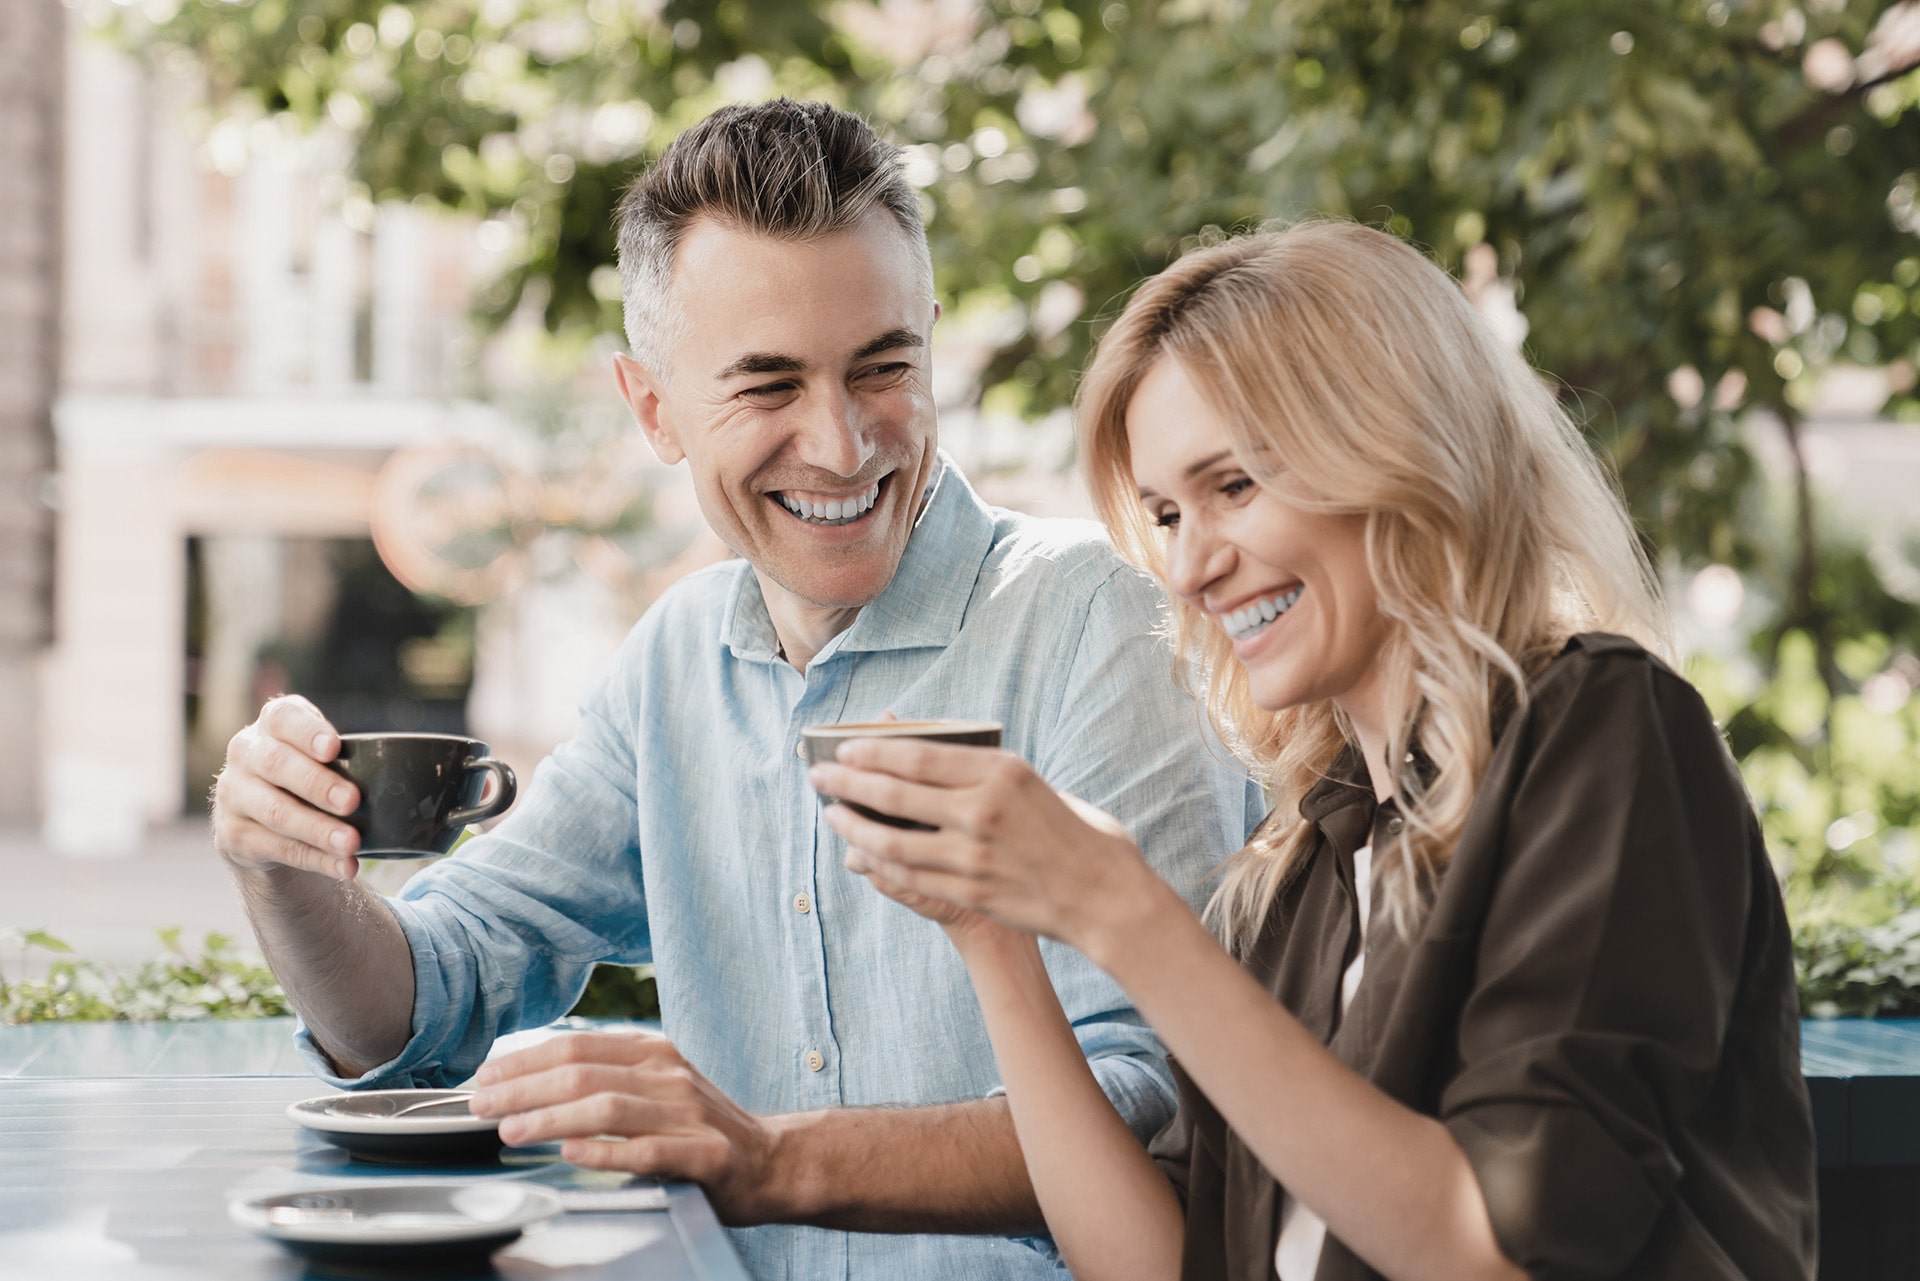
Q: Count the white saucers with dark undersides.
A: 2